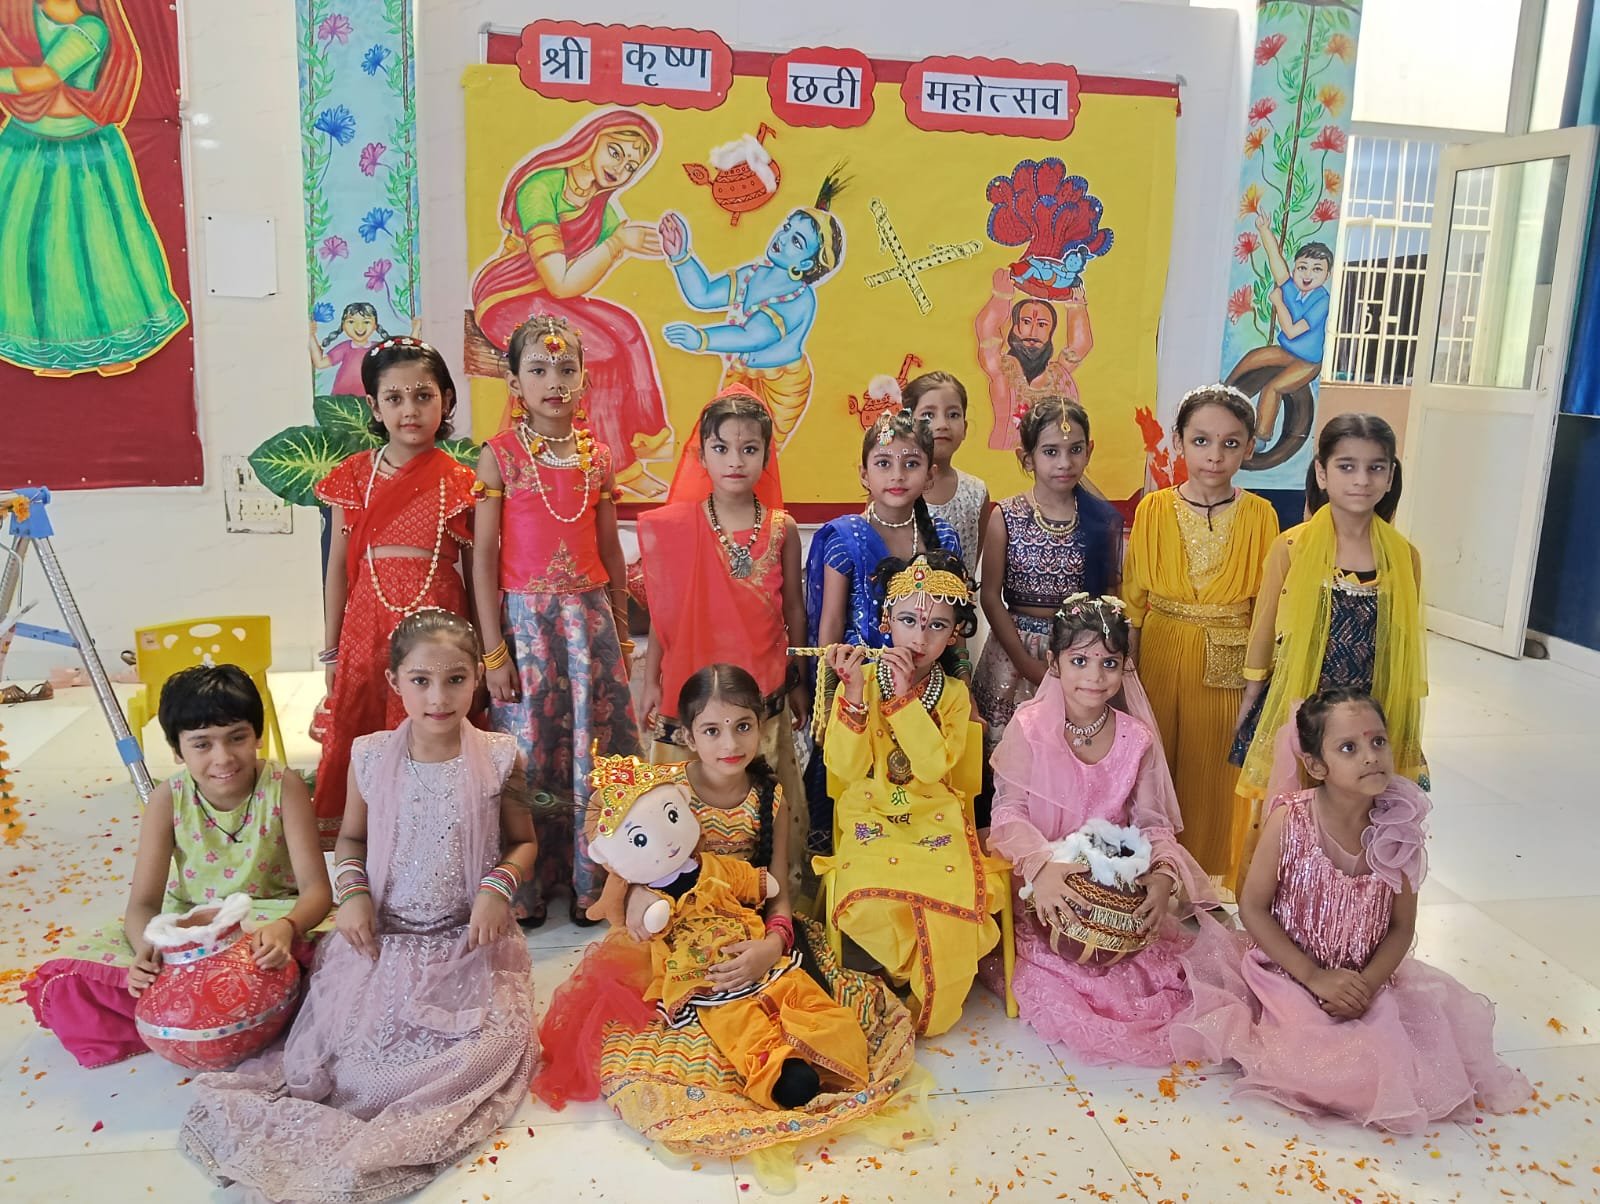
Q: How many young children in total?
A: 14